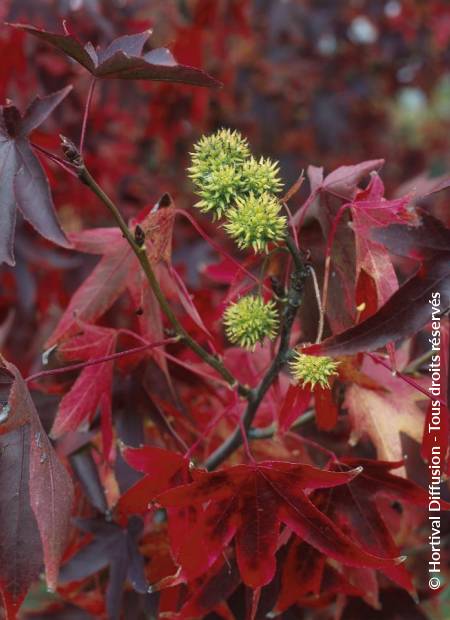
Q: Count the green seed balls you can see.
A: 6